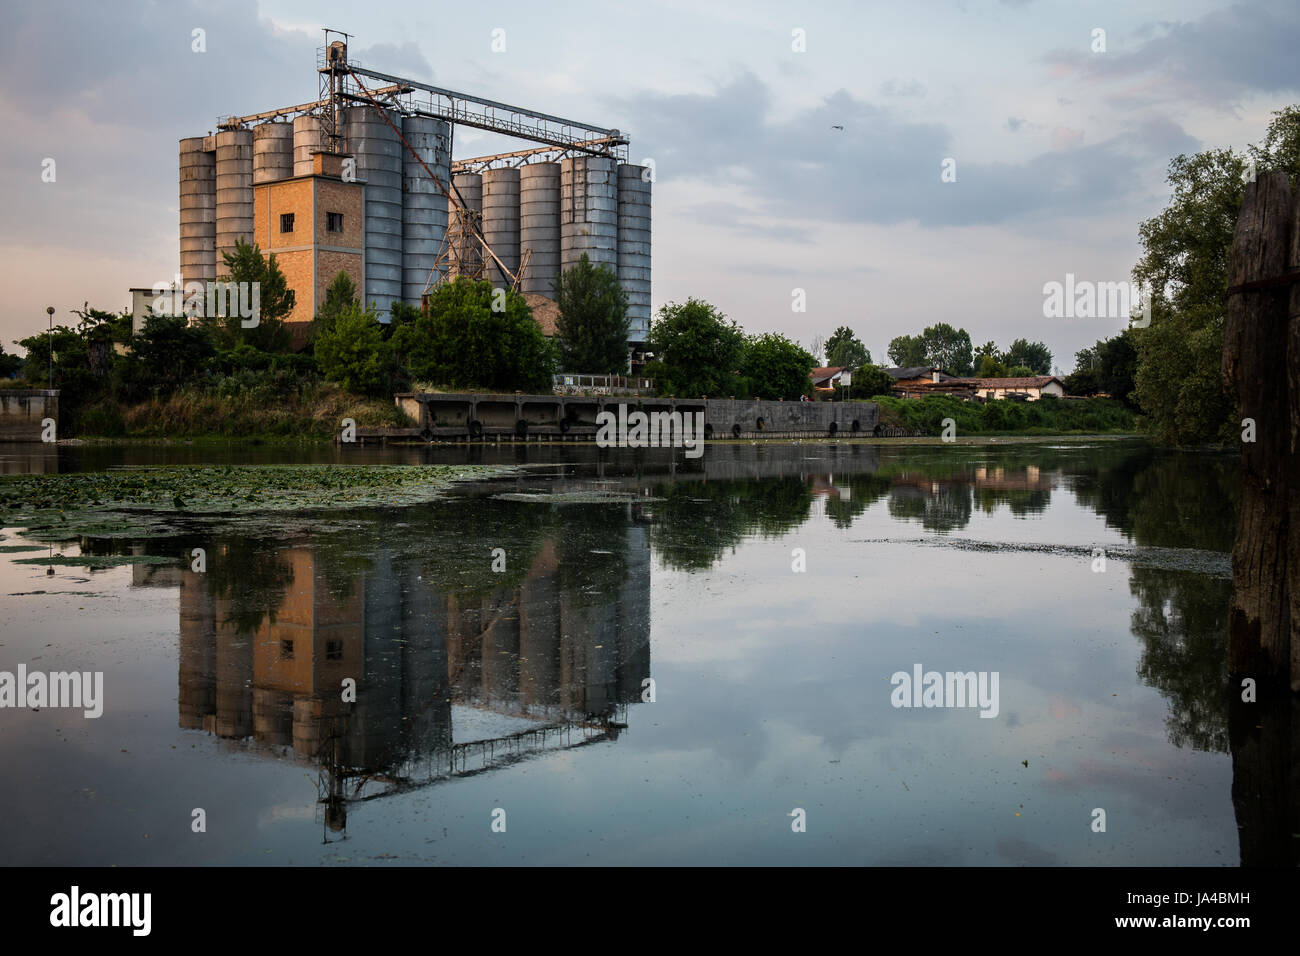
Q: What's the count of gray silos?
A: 11